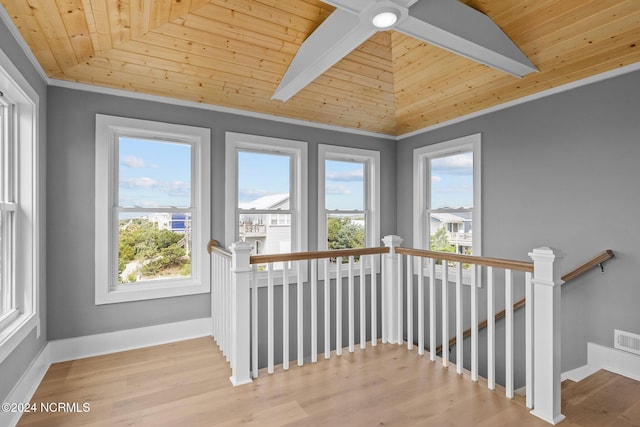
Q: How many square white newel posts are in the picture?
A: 3